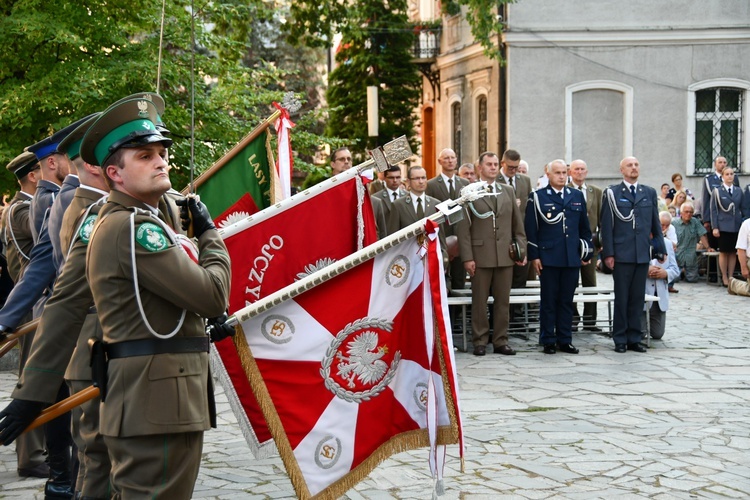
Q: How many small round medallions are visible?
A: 4